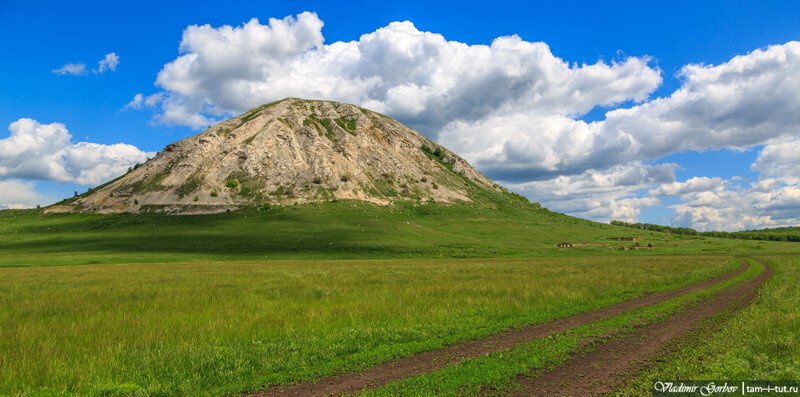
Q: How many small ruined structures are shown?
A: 3